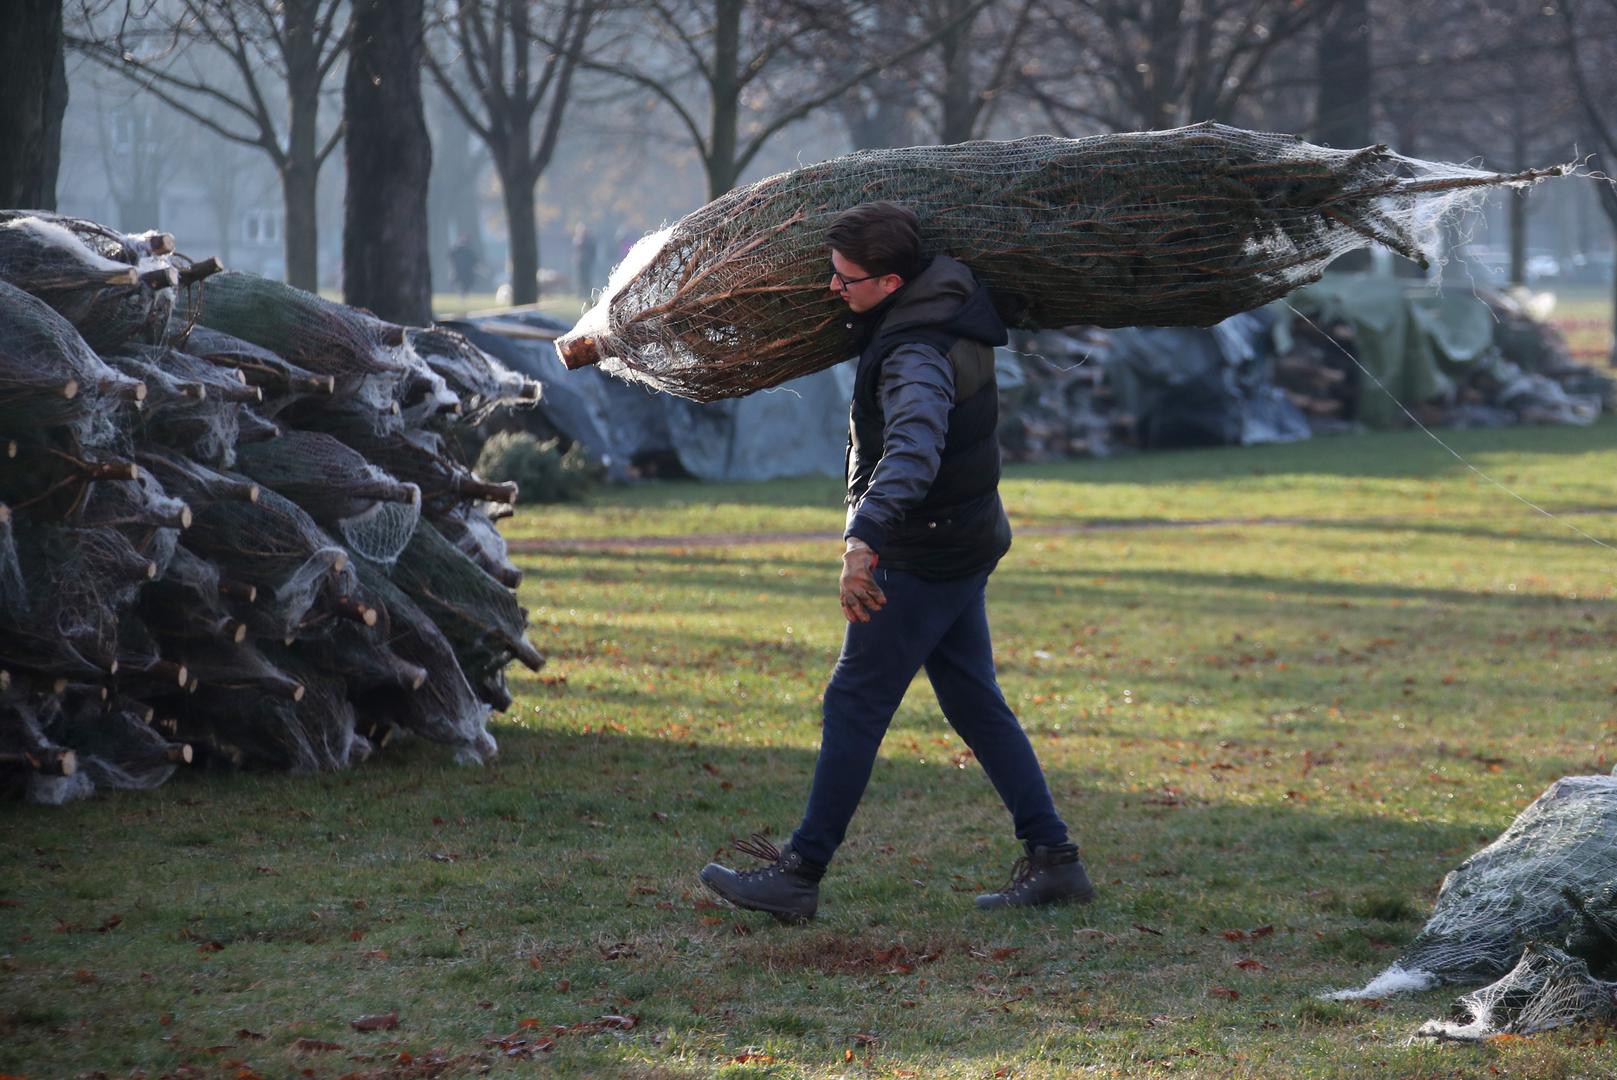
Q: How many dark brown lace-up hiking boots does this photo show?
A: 2